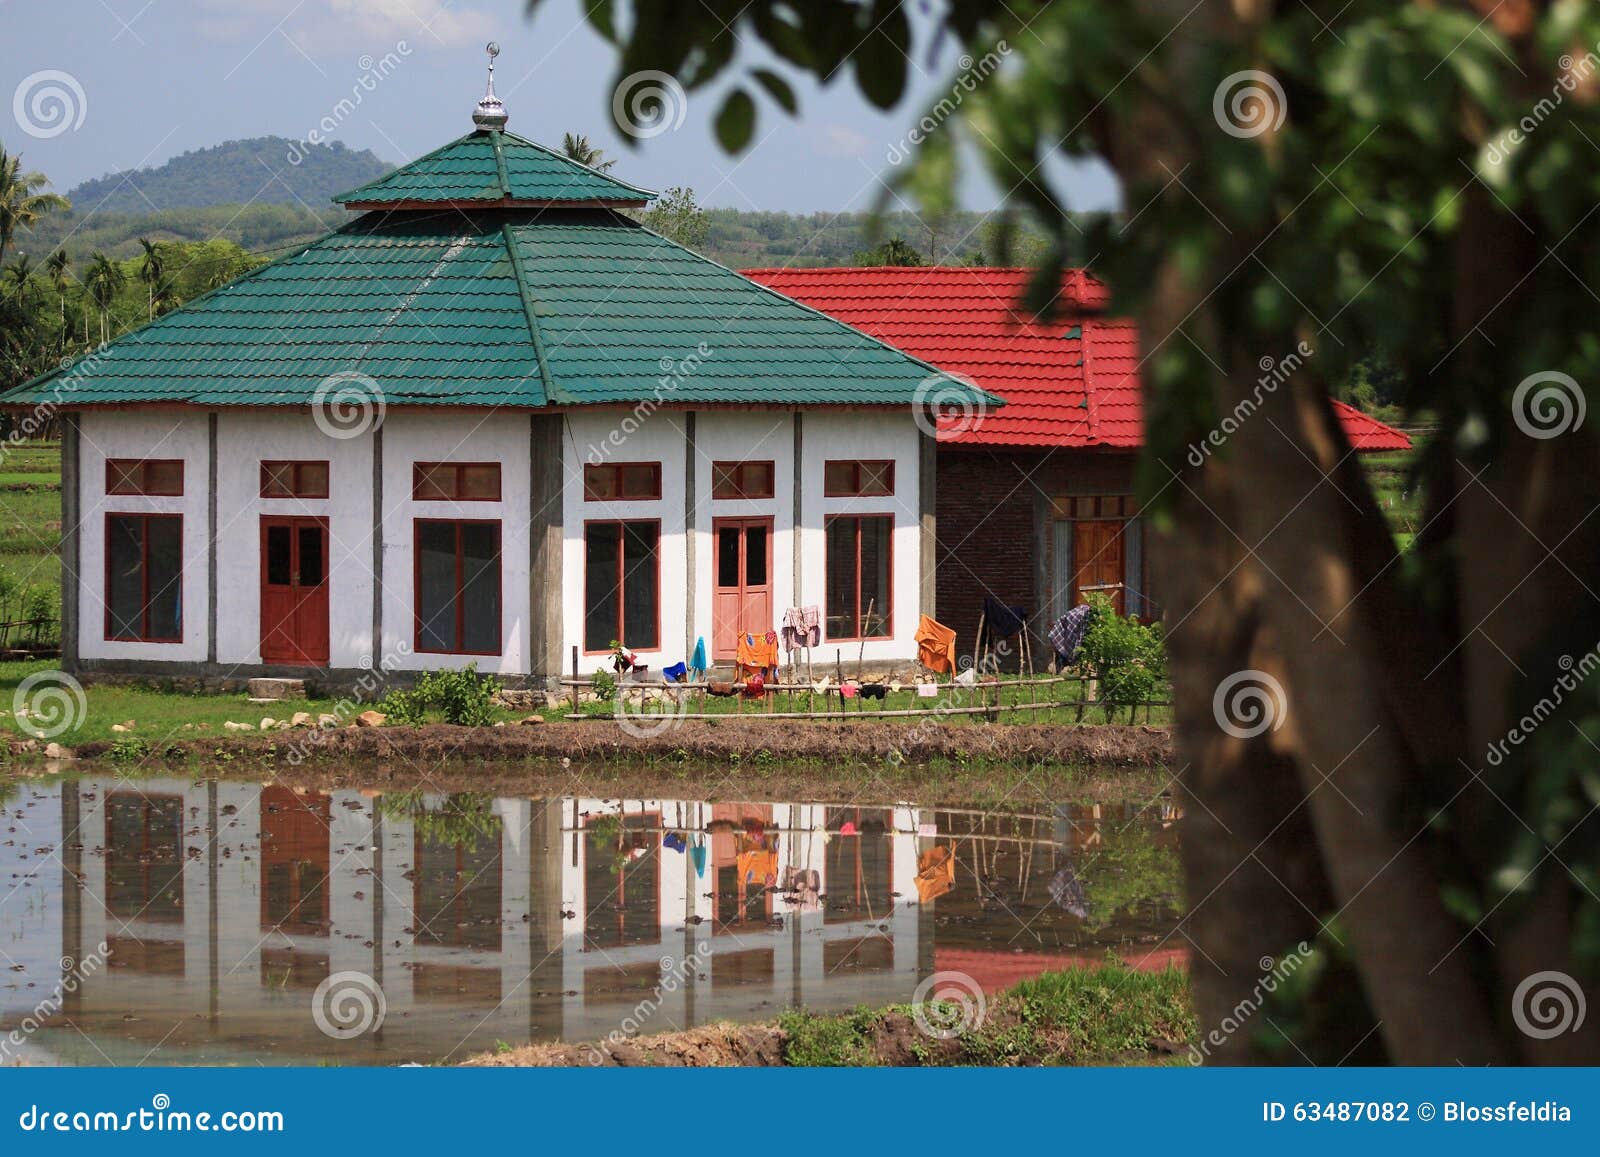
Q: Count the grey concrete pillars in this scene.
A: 7